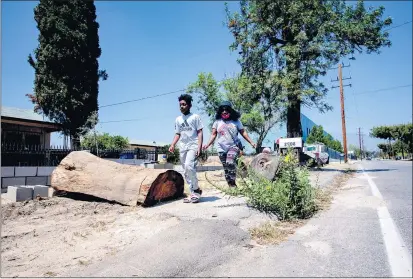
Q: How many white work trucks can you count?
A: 1